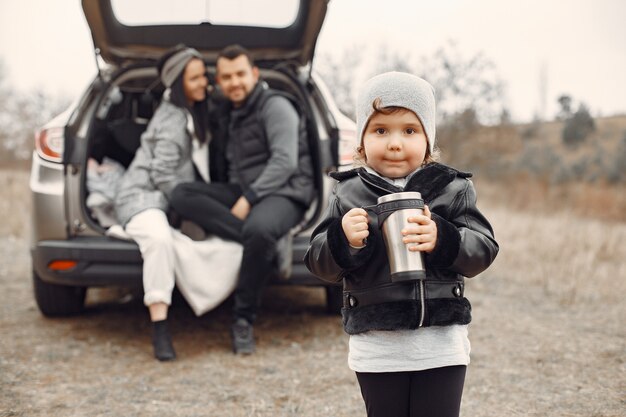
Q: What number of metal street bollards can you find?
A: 0